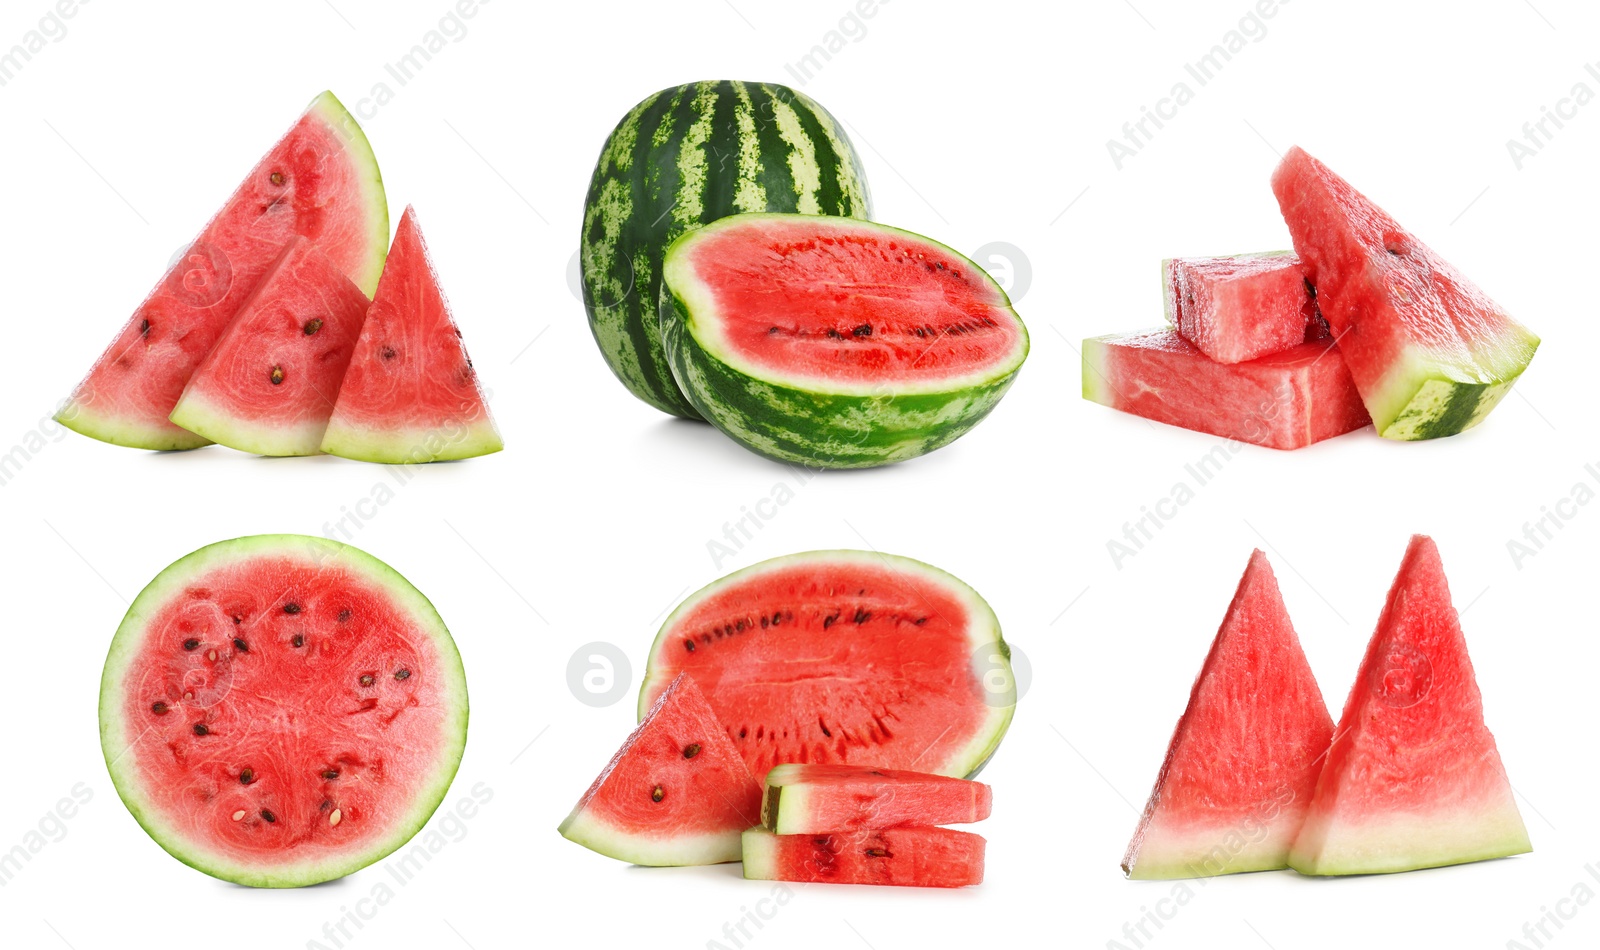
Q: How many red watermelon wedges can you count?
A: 11